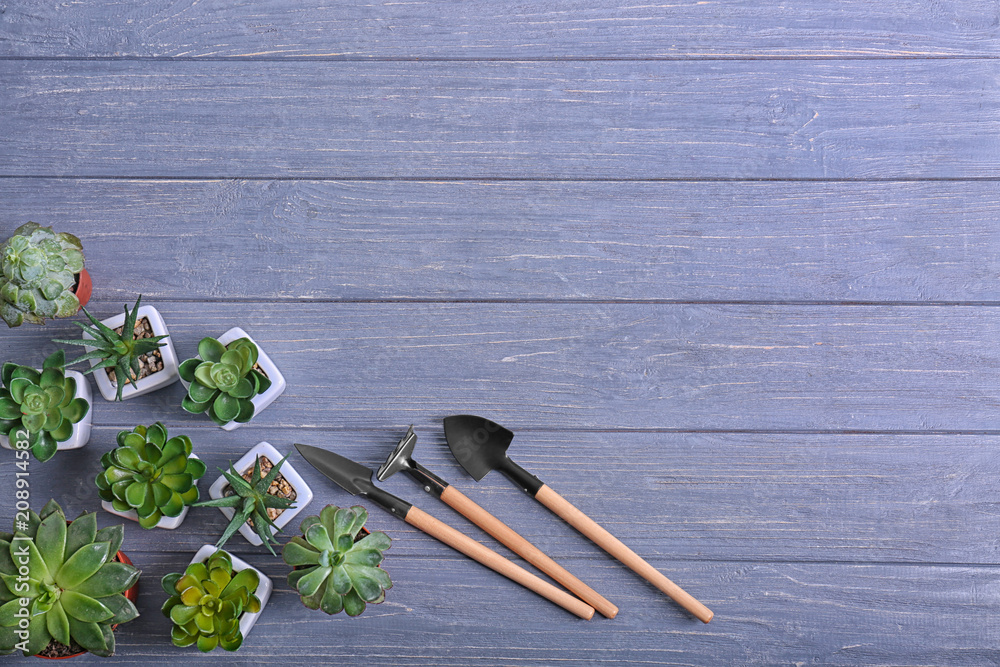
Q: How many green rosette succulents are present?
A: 7